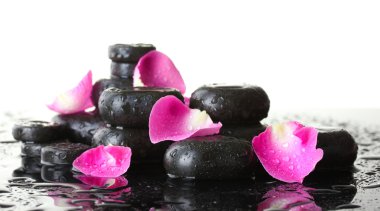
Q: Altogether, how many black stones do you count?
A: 13